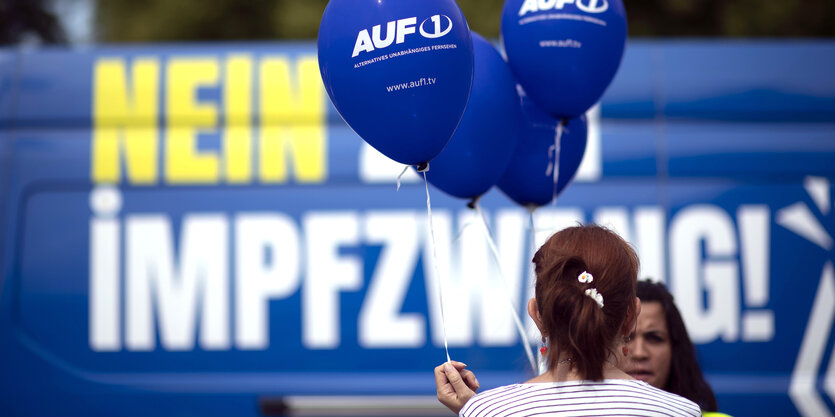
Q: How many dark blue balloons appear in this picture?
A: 4